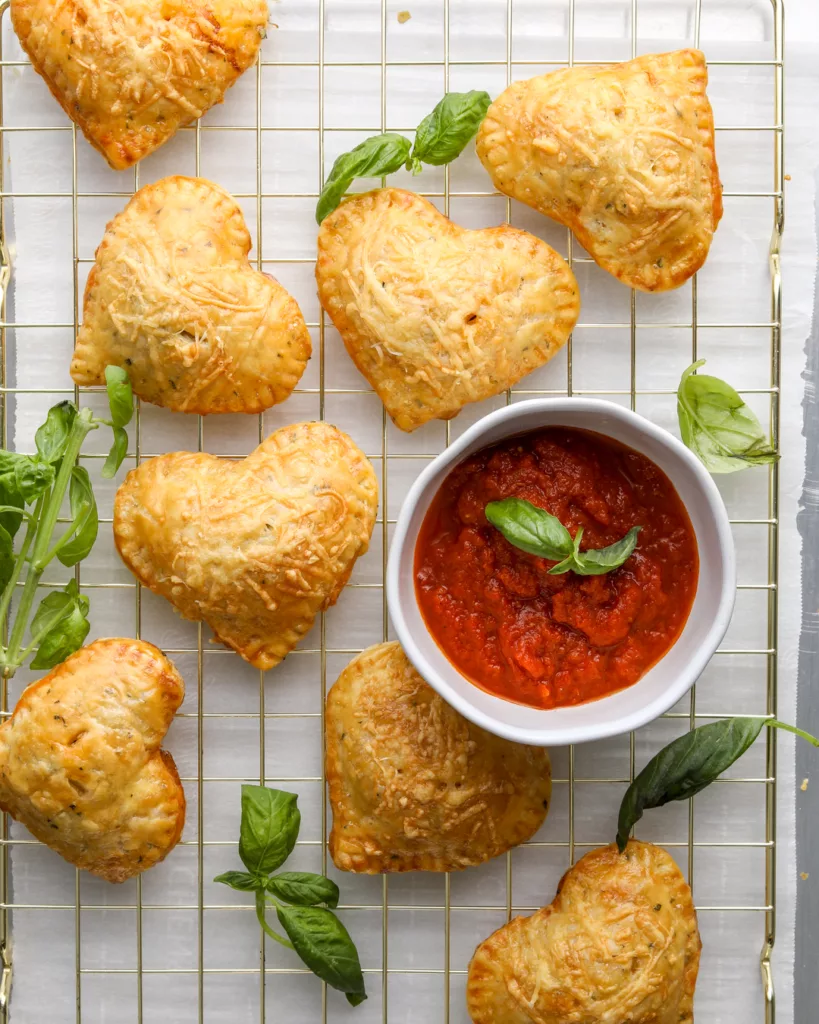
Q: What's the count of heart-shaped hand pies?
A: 8